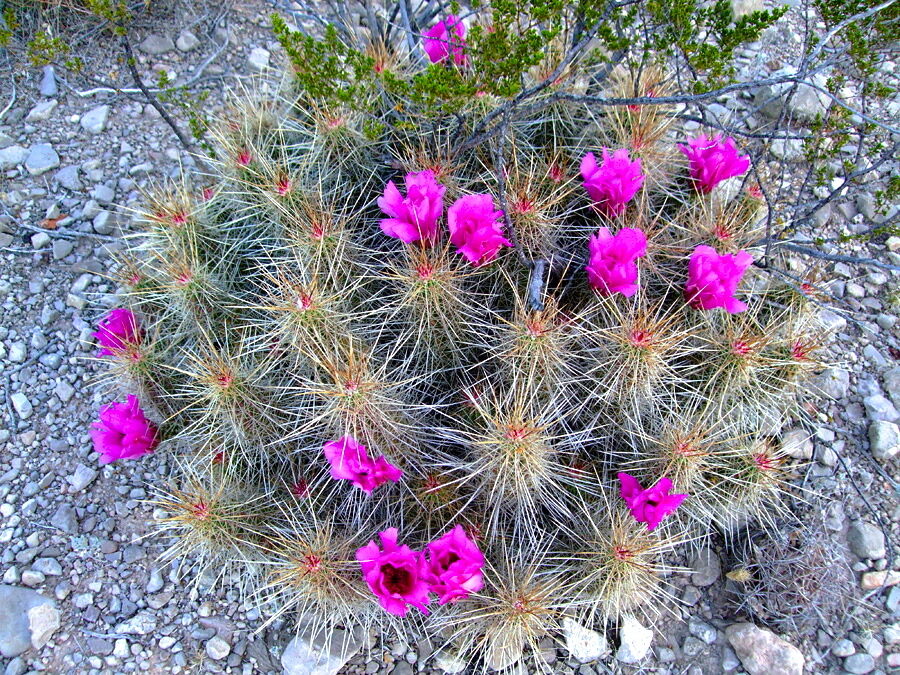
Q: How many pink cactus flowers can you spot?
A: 13